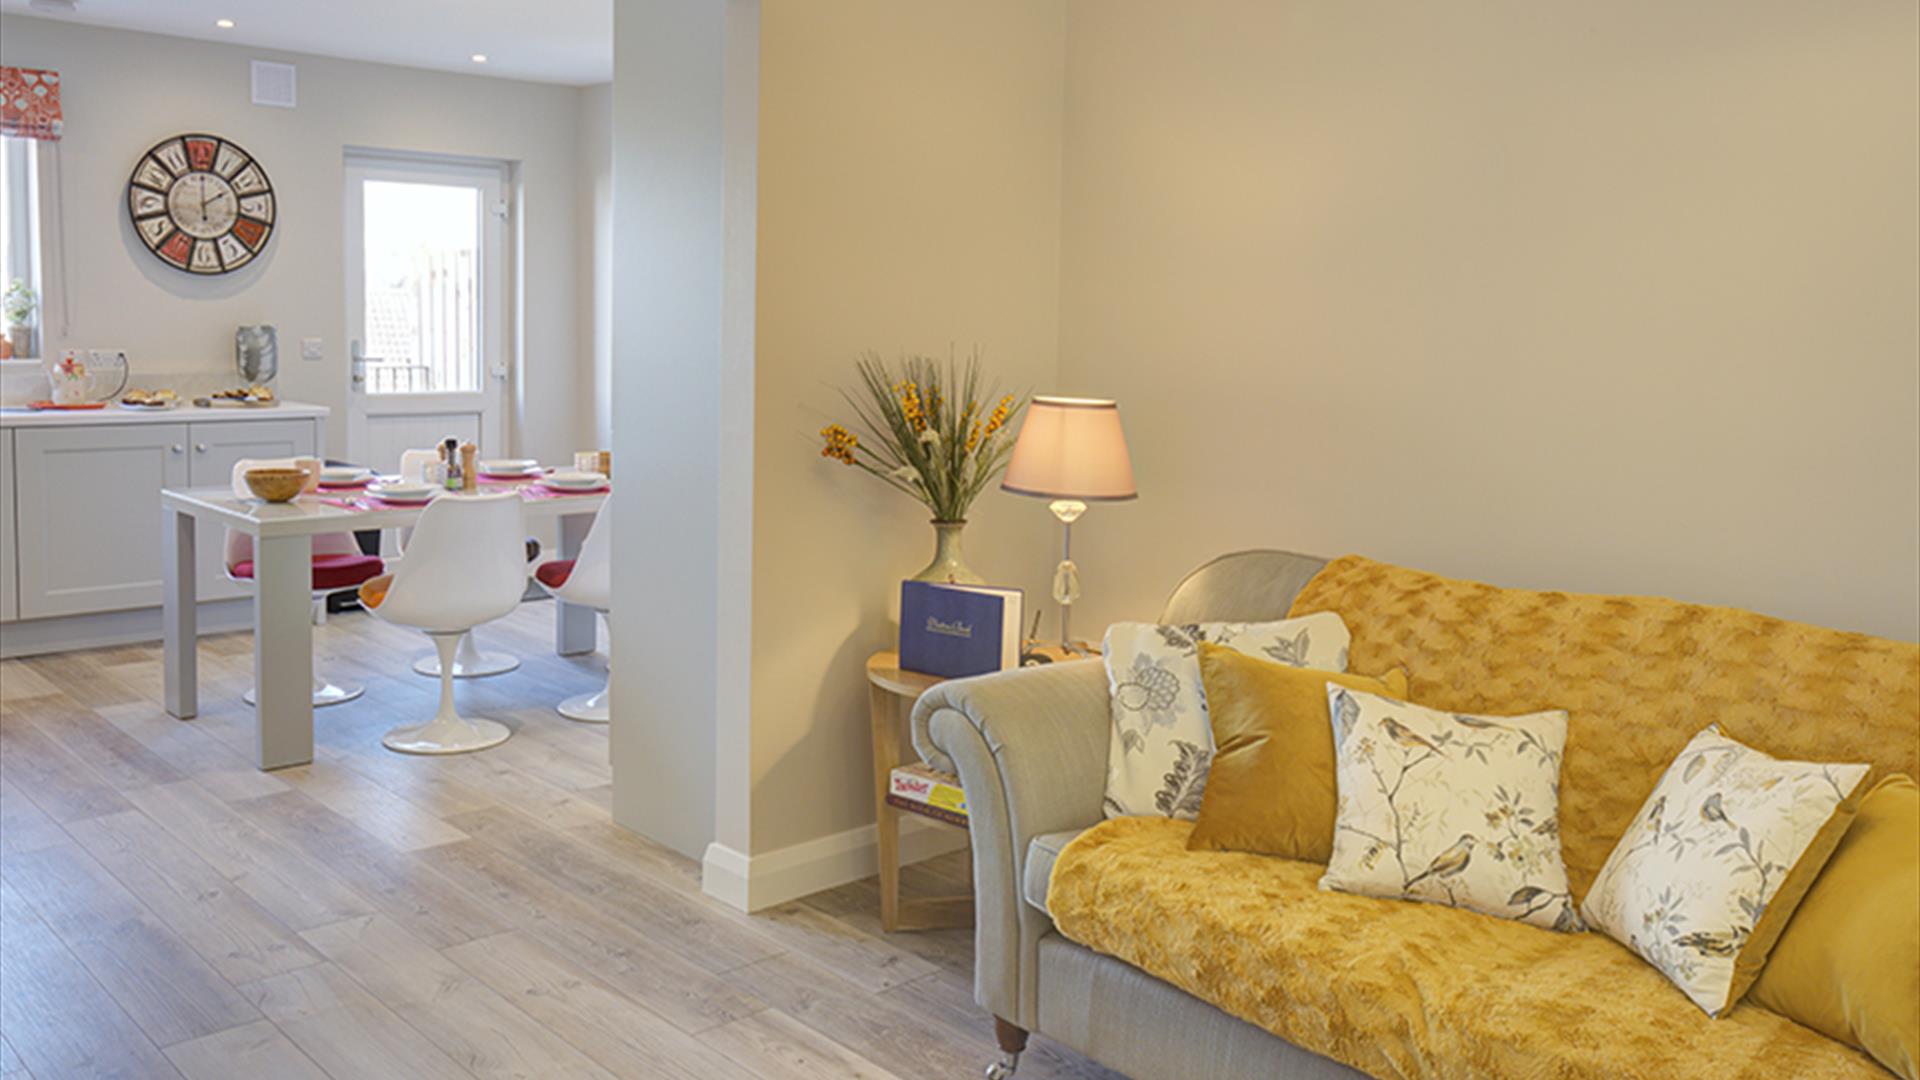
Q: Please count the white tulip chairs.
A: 4